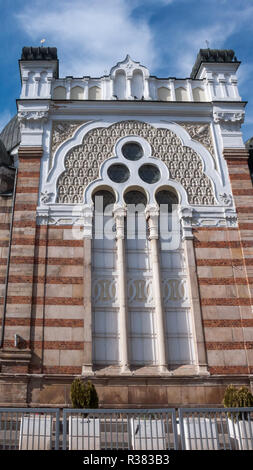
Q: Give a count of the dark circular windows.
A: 3